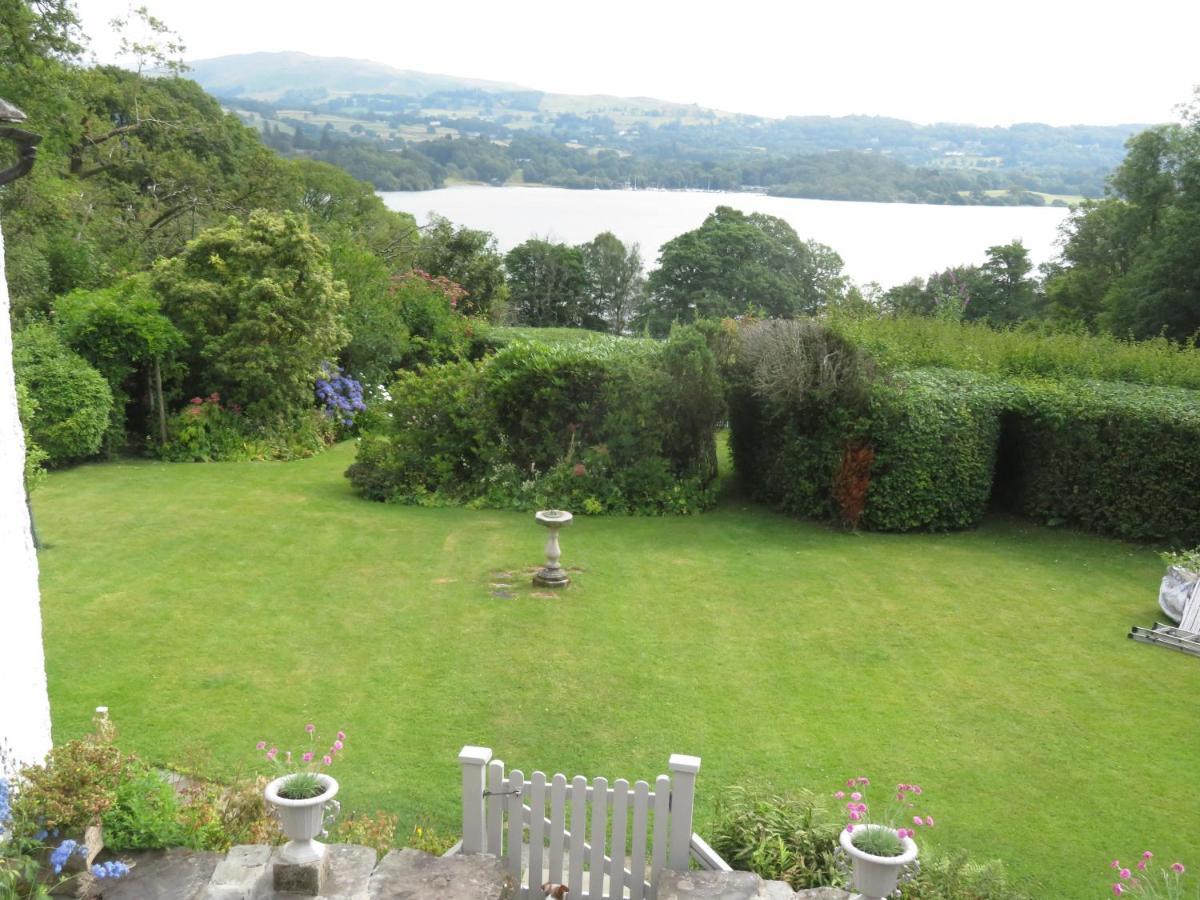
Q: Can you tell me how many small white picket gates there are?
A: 1